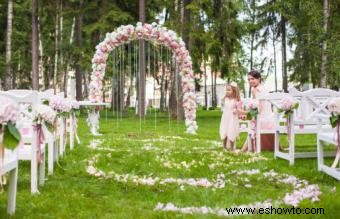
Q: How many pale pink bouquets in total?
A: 7